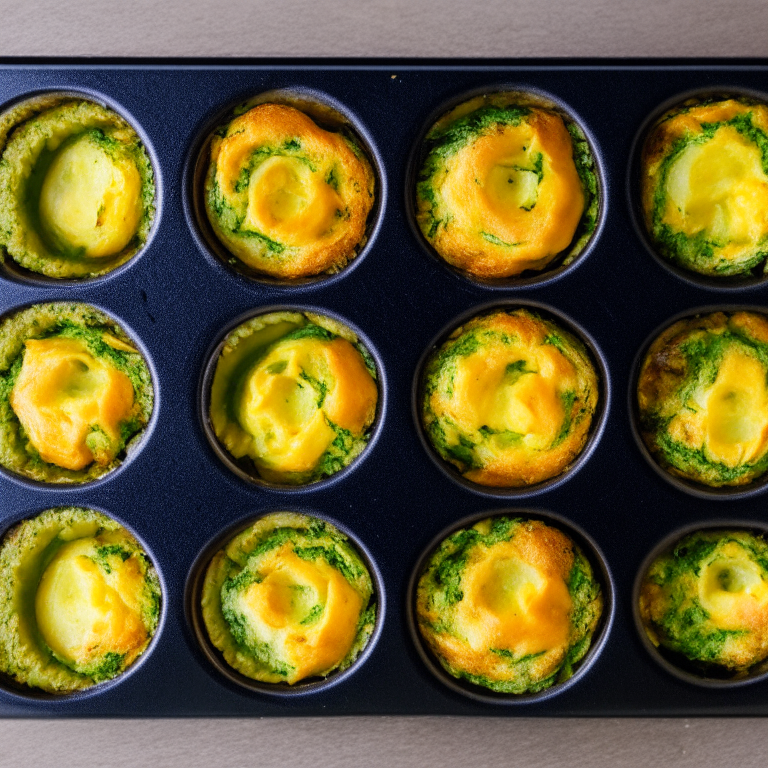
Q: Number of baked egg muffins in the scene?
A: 12